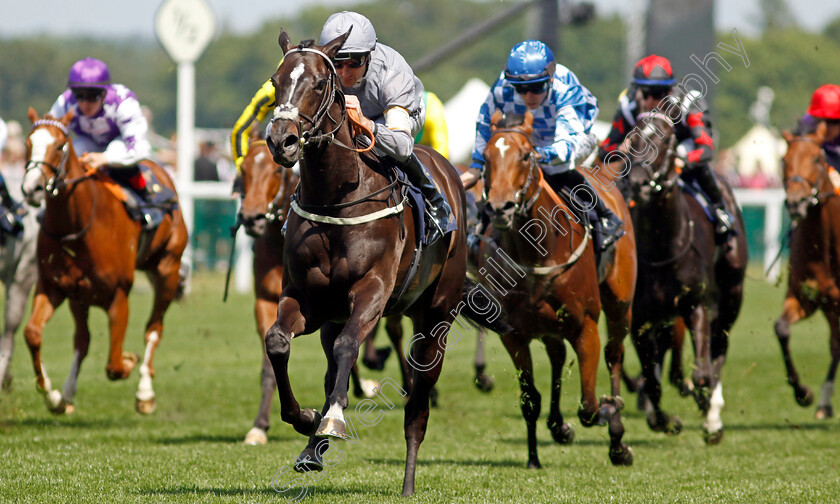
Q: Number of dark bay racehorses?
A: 2